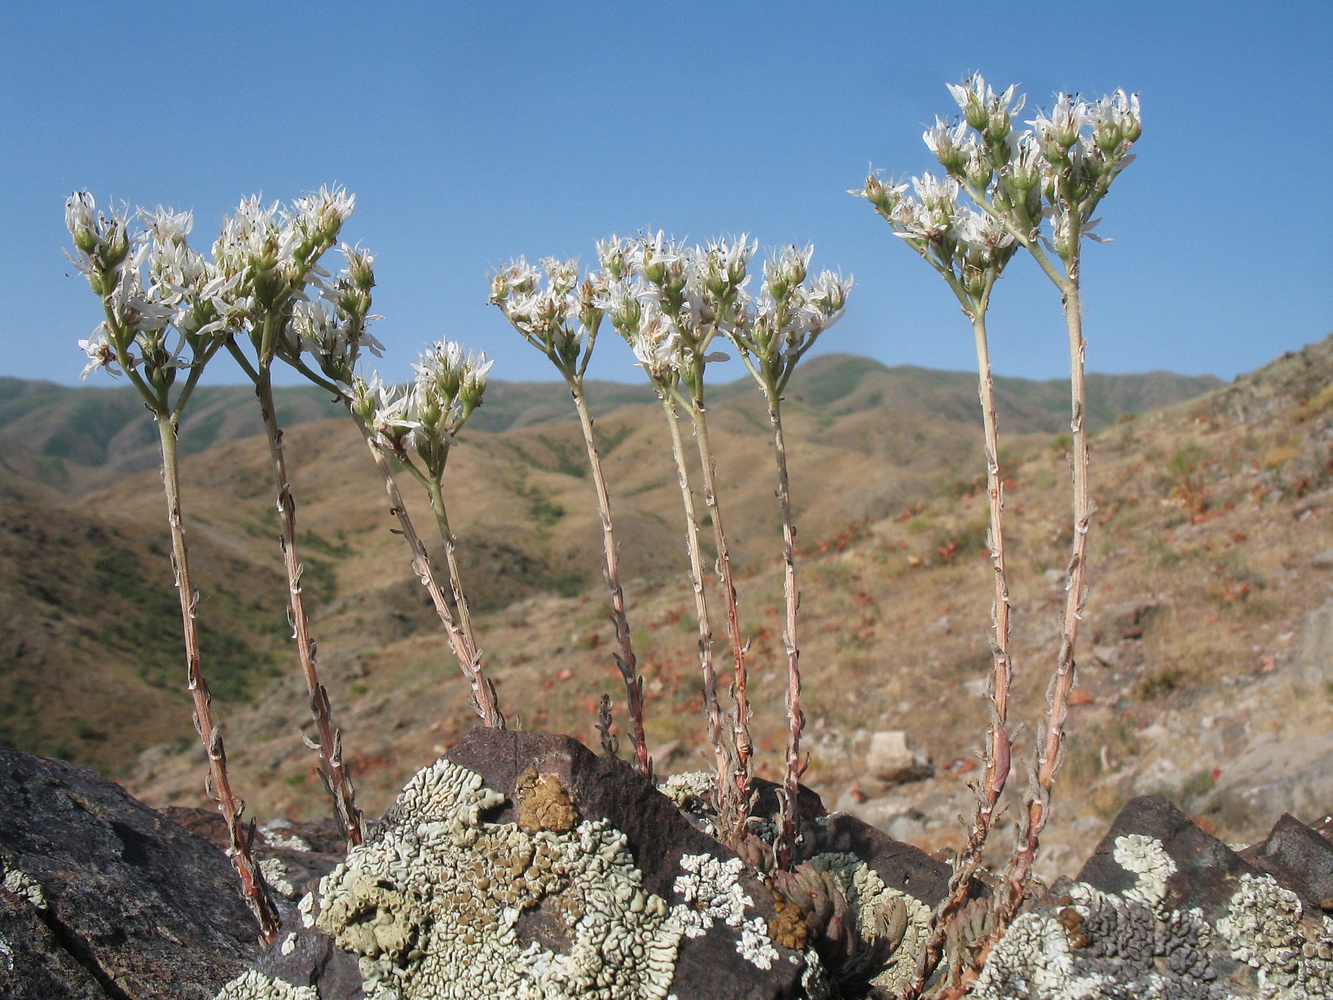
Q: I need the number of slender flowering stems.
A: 10